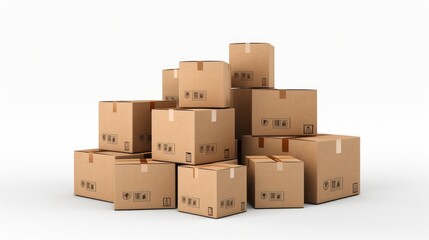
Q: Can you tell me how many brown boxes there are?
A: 11